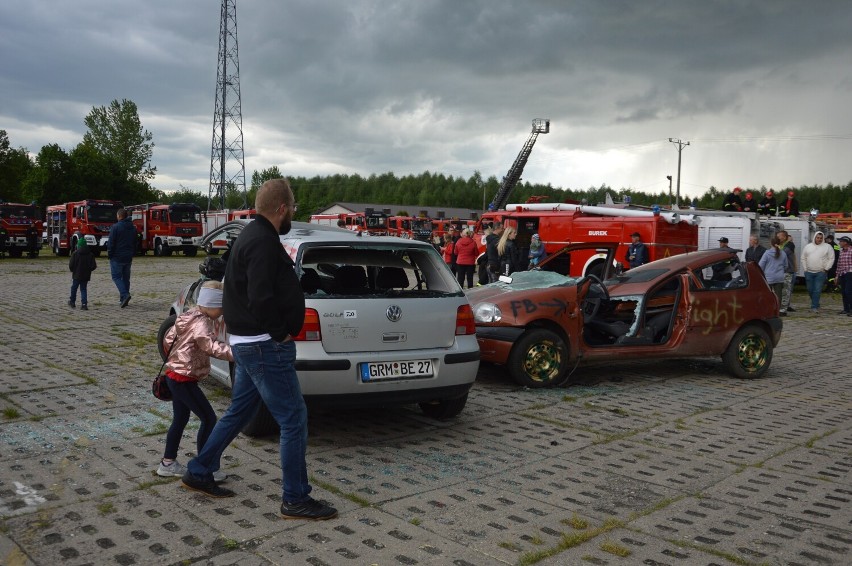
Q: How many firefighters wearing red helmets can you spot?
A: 4